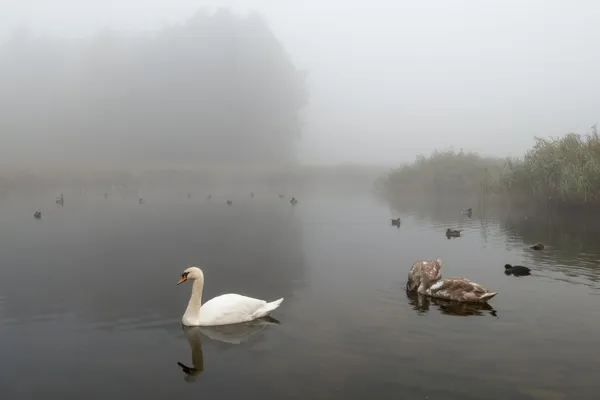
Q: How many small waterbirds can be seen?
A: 15